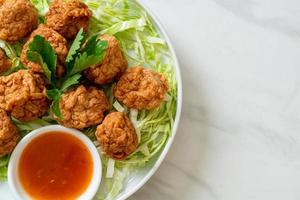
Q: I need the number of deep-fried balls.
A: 10